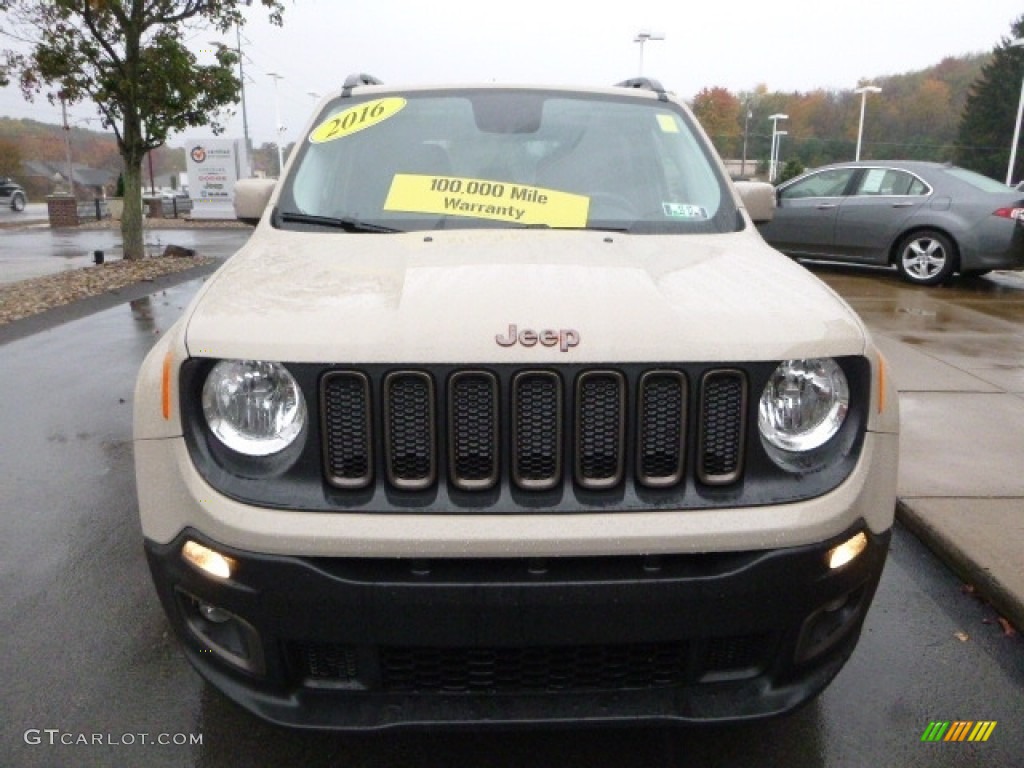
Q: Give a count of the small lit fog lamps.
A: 2